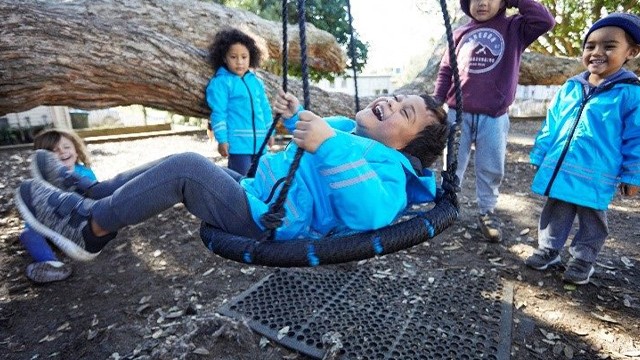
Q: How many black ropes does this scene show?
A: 4